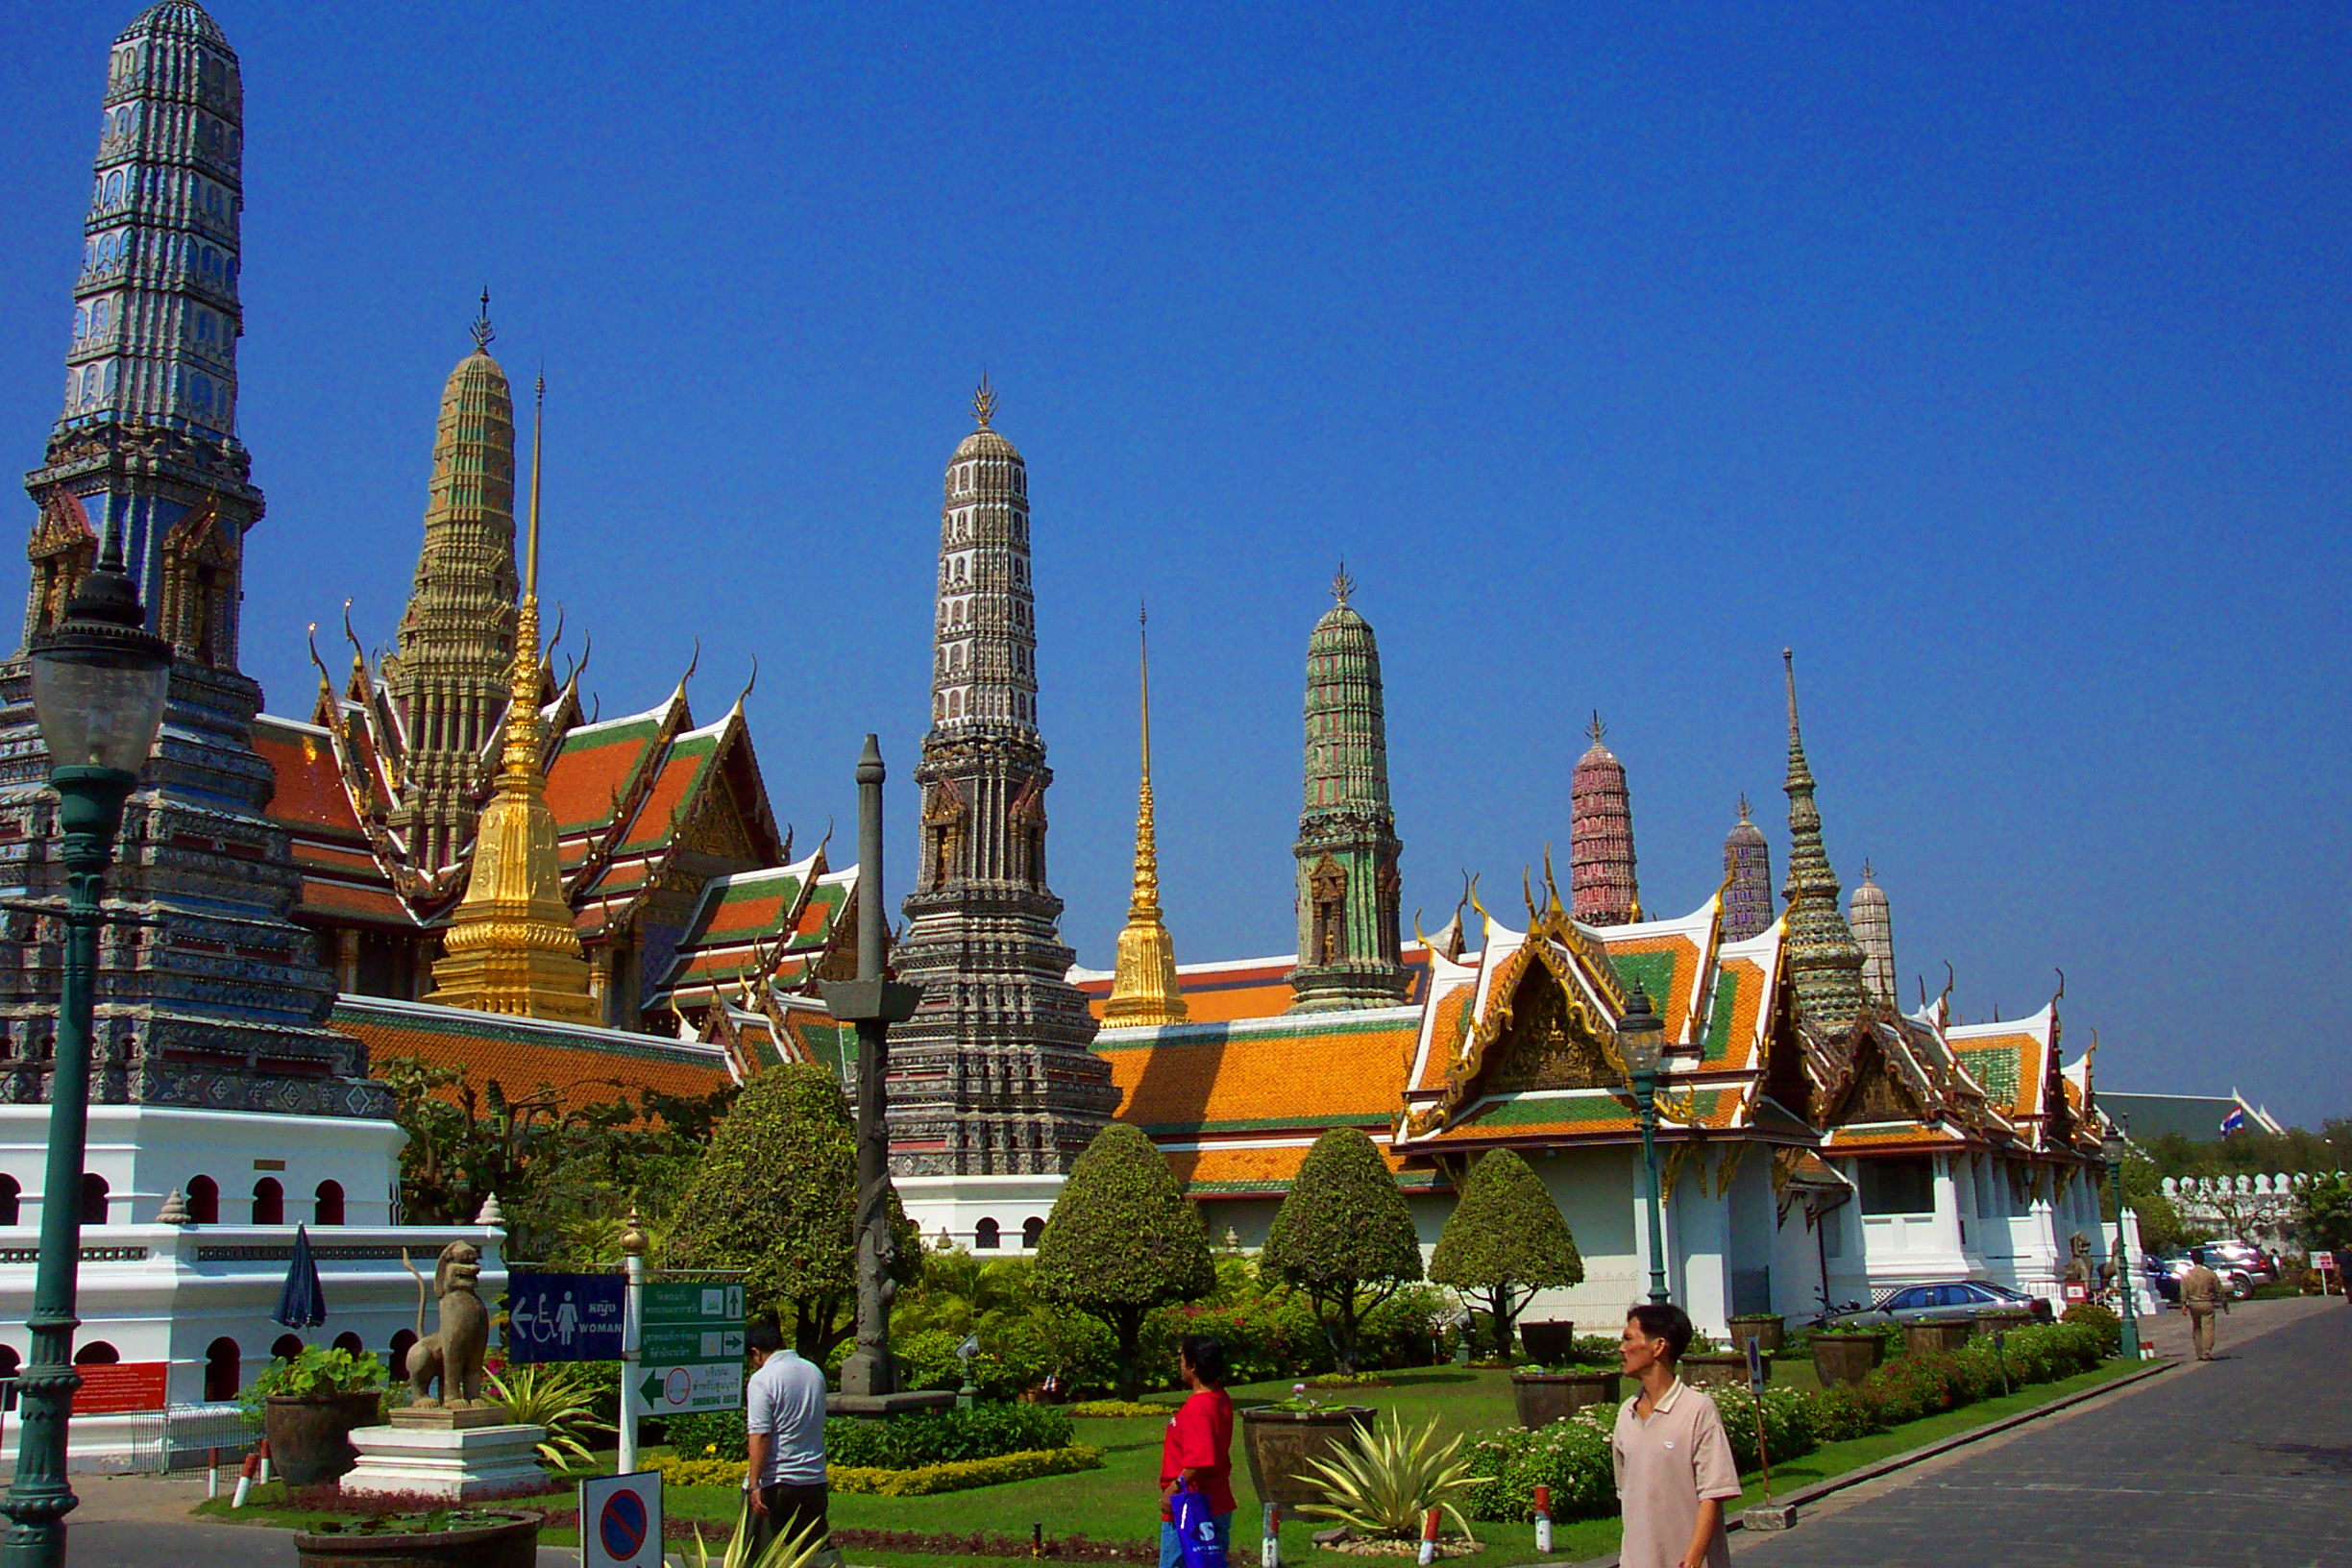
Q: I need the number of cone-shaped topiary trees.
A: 4